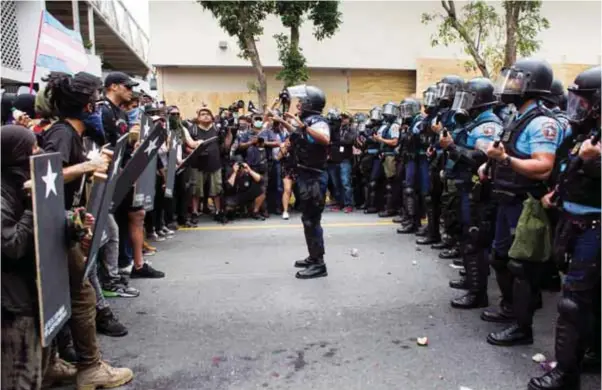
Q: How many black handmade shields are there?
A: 7